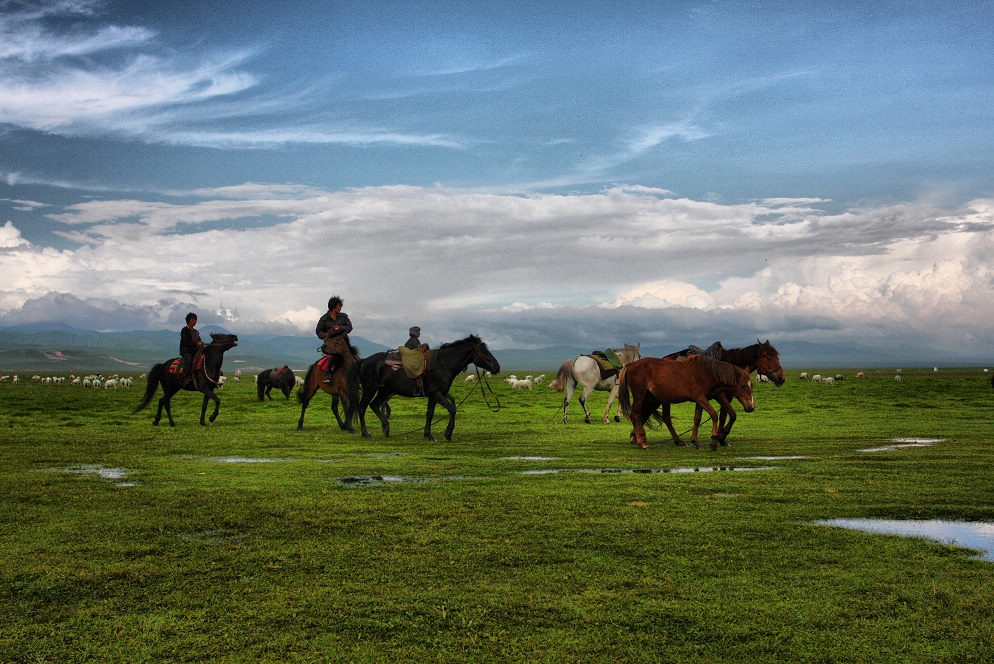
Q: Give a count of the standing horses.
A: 7